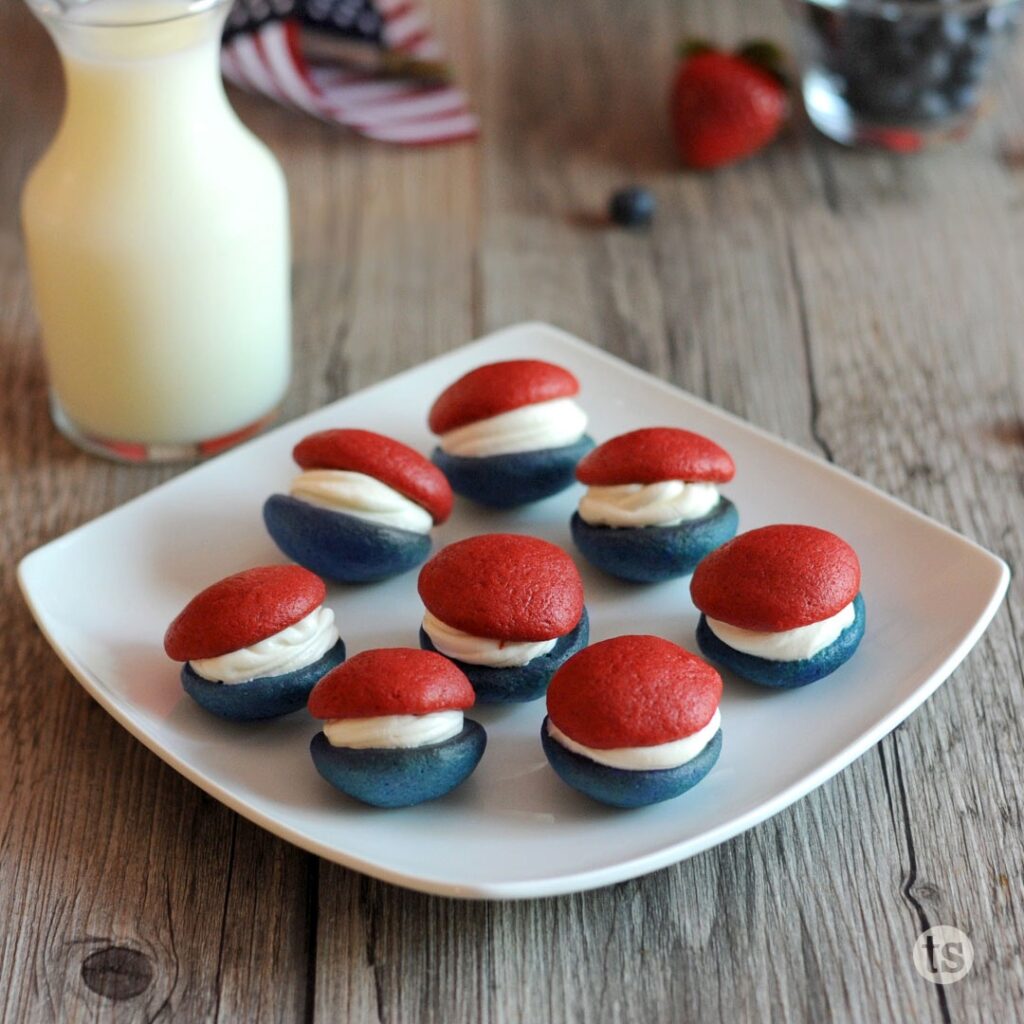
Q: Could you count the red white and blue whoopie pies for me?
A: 8